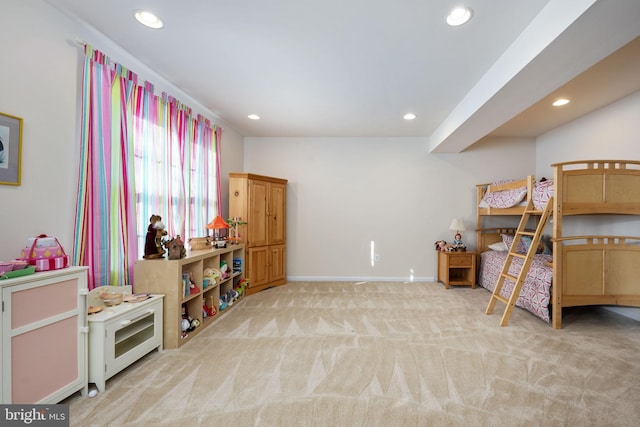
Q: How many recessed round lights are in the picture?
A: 5